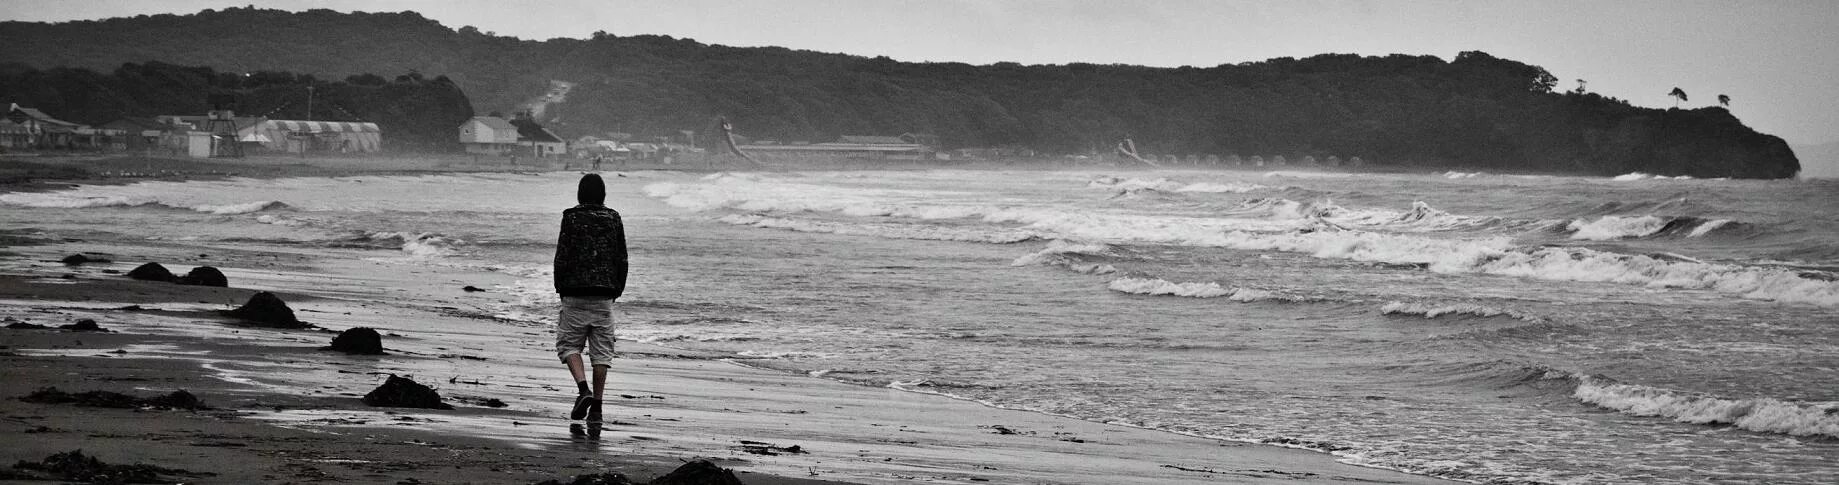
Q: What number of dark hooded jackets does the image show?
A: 1